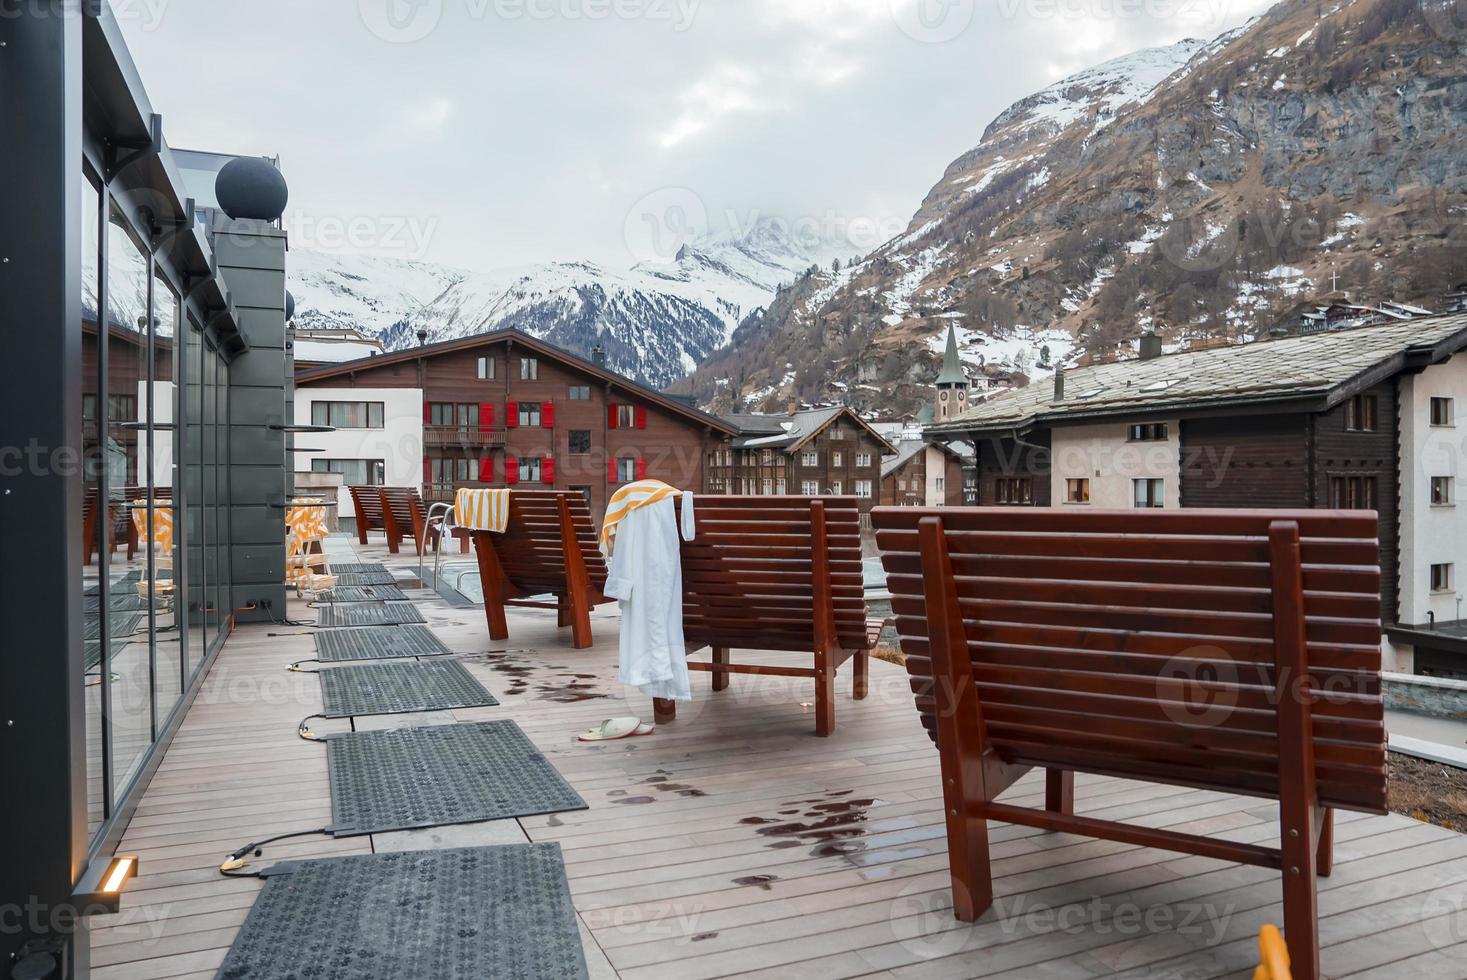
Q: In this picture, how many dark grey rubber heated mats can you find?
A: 8